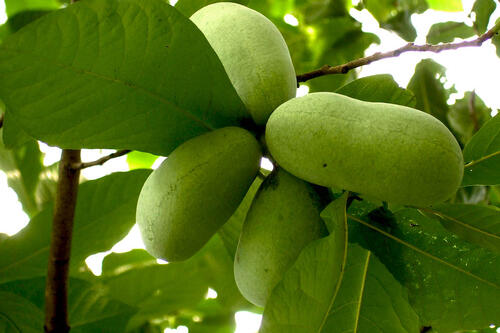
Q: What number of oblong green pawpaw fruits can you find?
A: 4